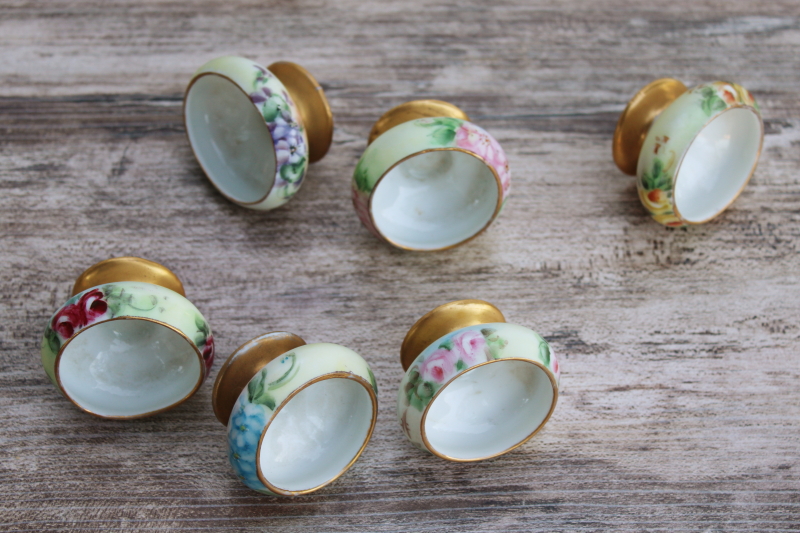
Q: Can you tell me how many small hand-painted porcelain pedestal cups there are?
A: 6